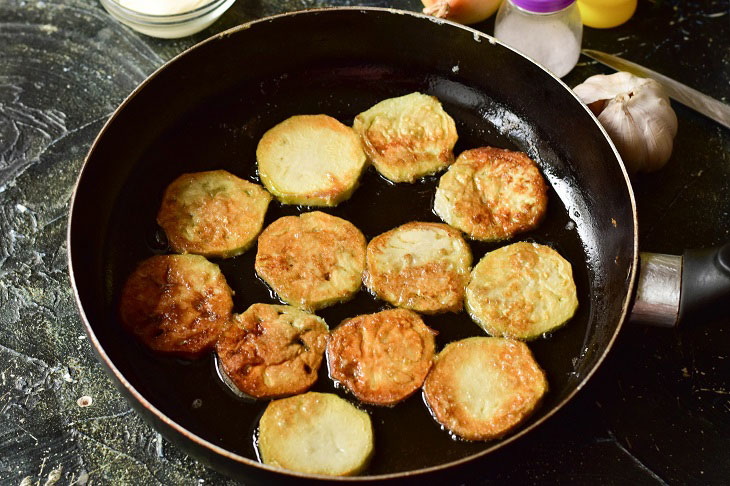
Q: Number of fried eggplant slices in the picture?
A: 12